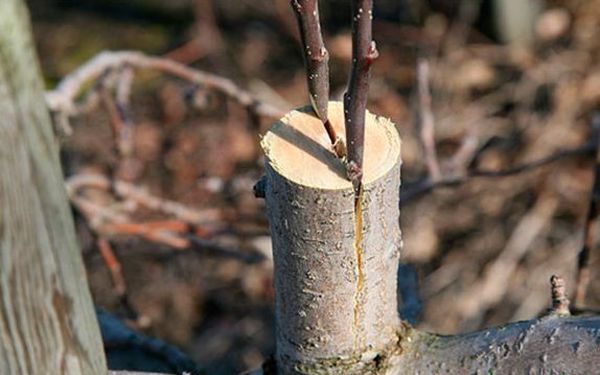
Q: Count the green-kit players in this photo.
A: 0